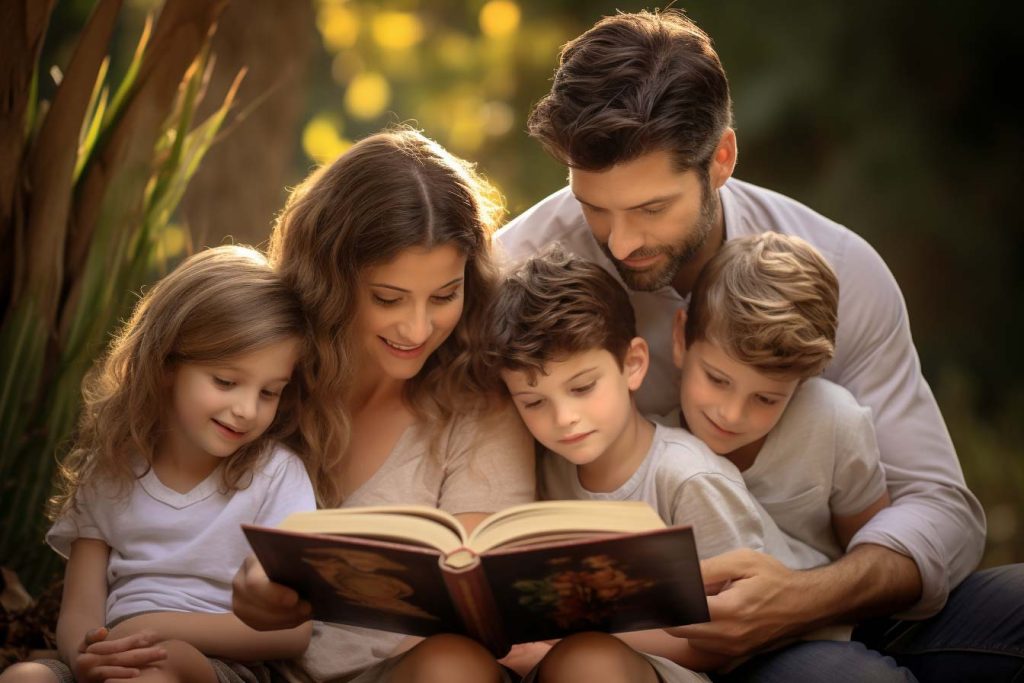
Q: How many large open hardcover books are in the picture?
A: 1